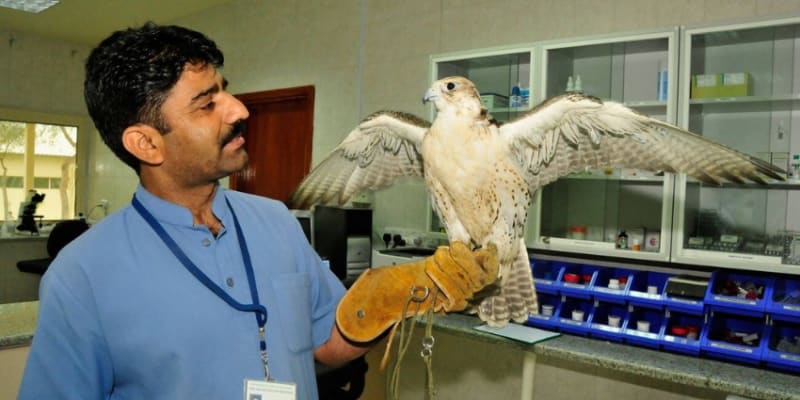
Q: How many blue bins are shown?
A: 14